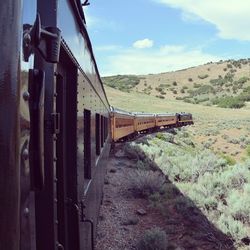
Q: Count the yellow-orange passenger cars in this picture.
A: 3